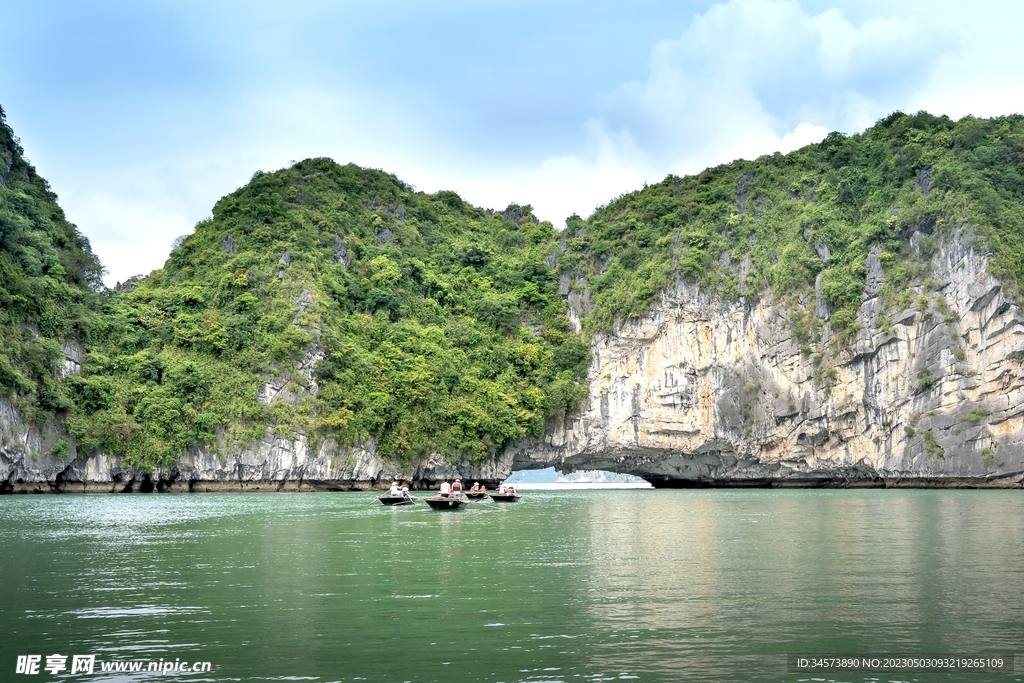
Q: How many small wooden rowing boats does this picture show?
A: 4